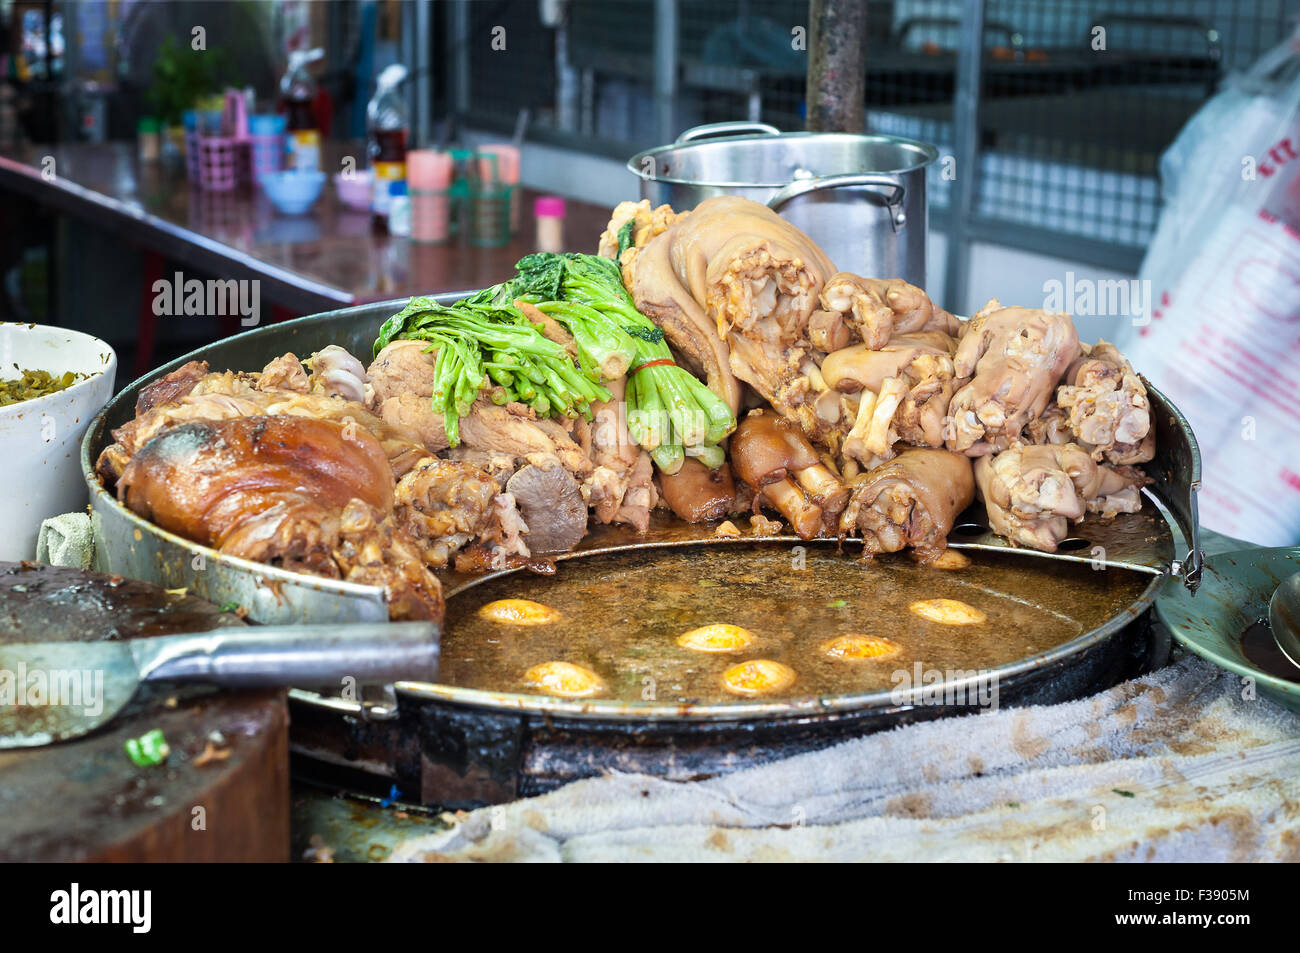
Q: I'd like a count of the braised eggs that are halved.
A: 0